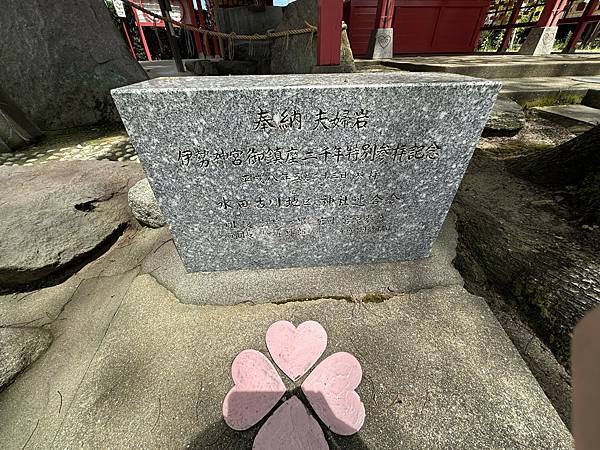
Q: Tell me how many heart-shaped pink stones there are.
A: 4